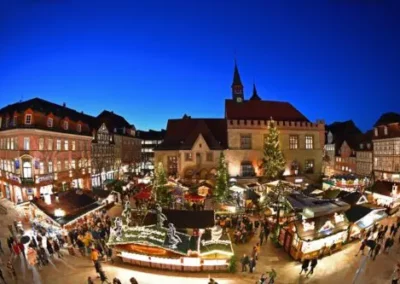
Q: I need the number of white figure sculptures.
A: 4